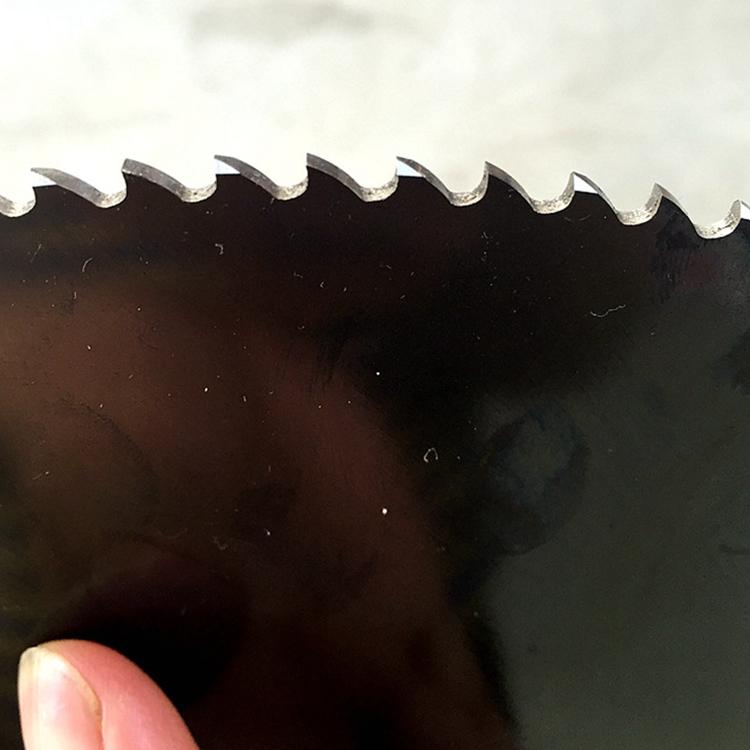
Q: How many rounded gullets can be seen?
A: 9